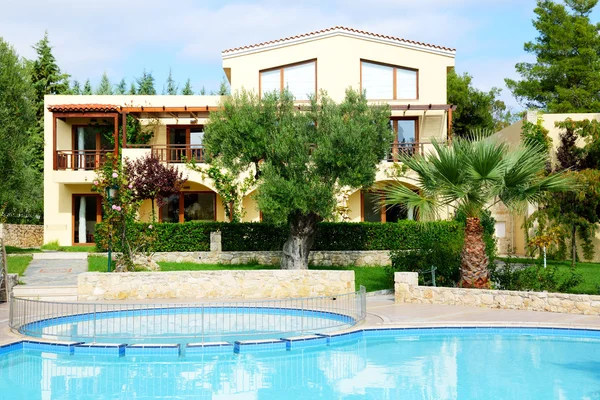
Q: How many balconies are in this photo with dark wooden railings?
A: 3